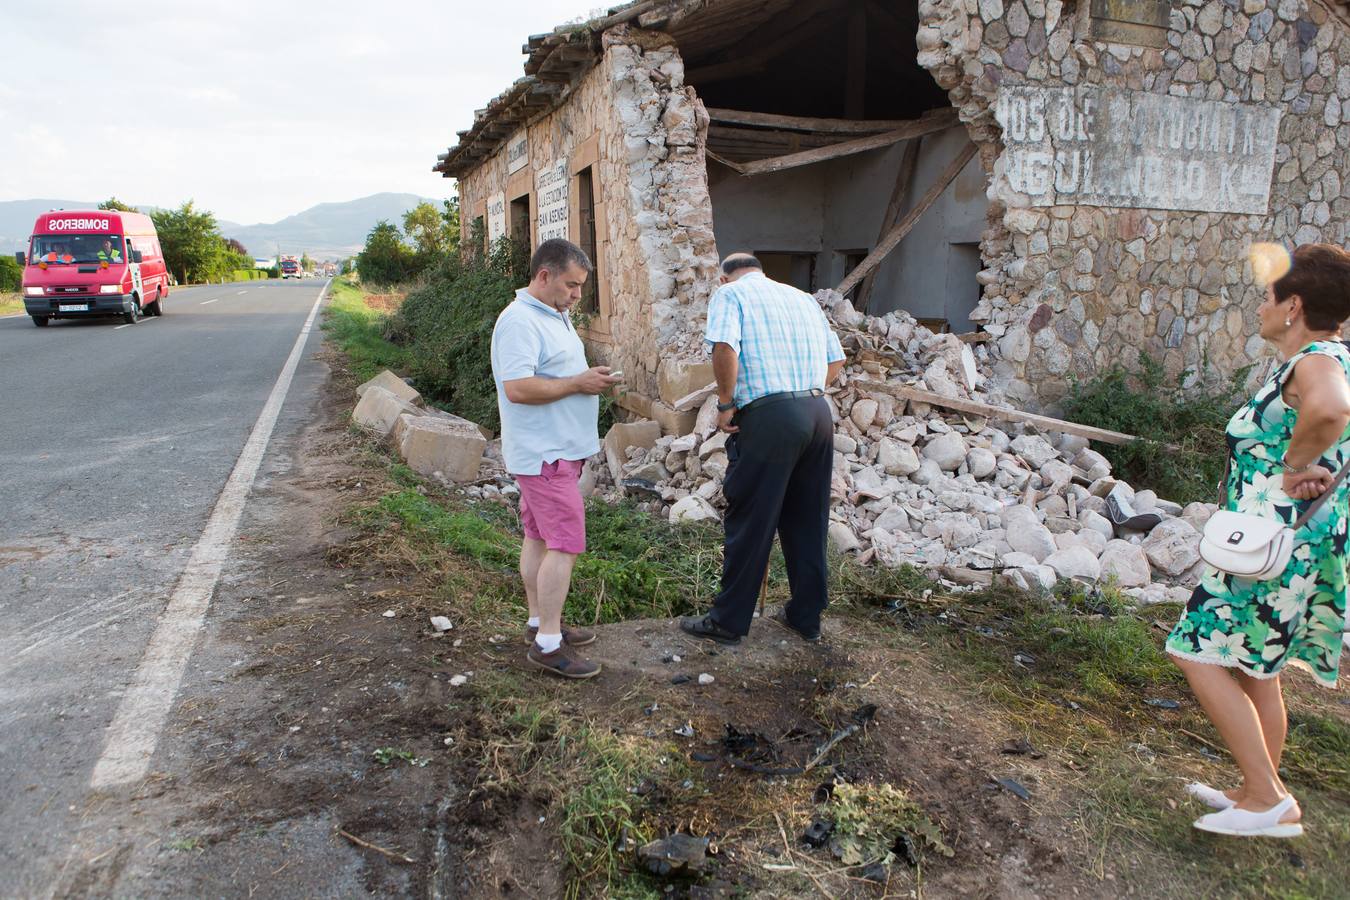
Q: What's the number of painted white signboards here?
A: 4